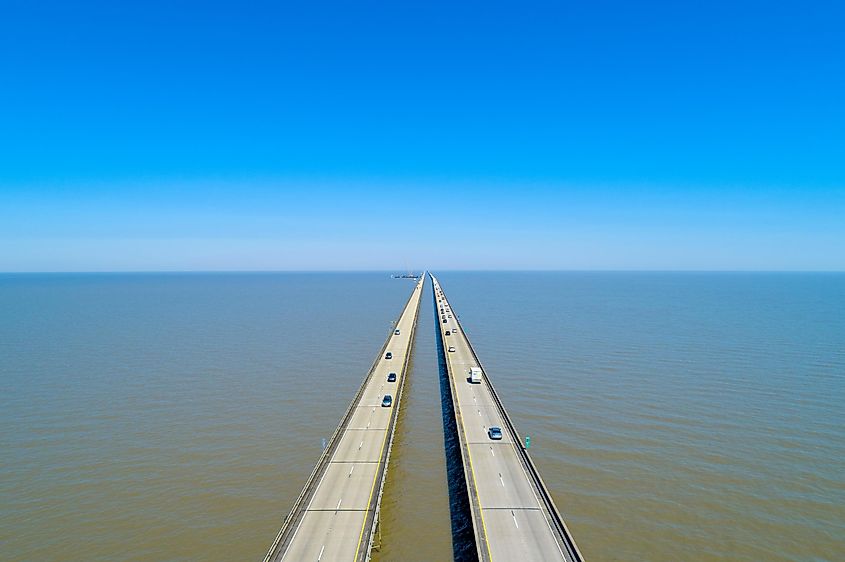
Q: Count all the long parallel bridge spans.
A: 2